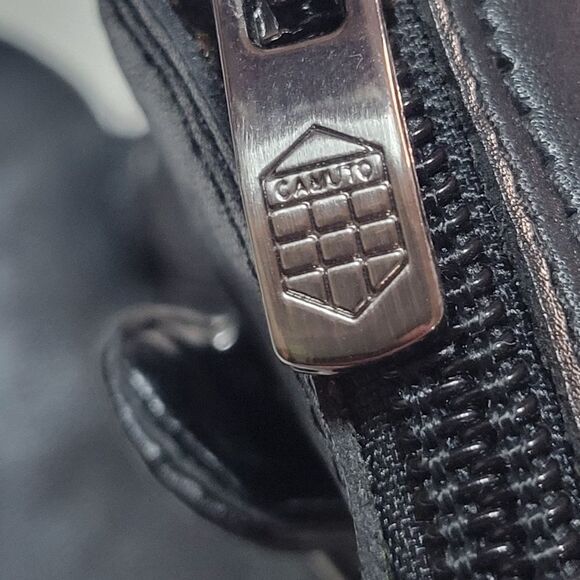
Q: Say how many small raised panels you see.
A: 9